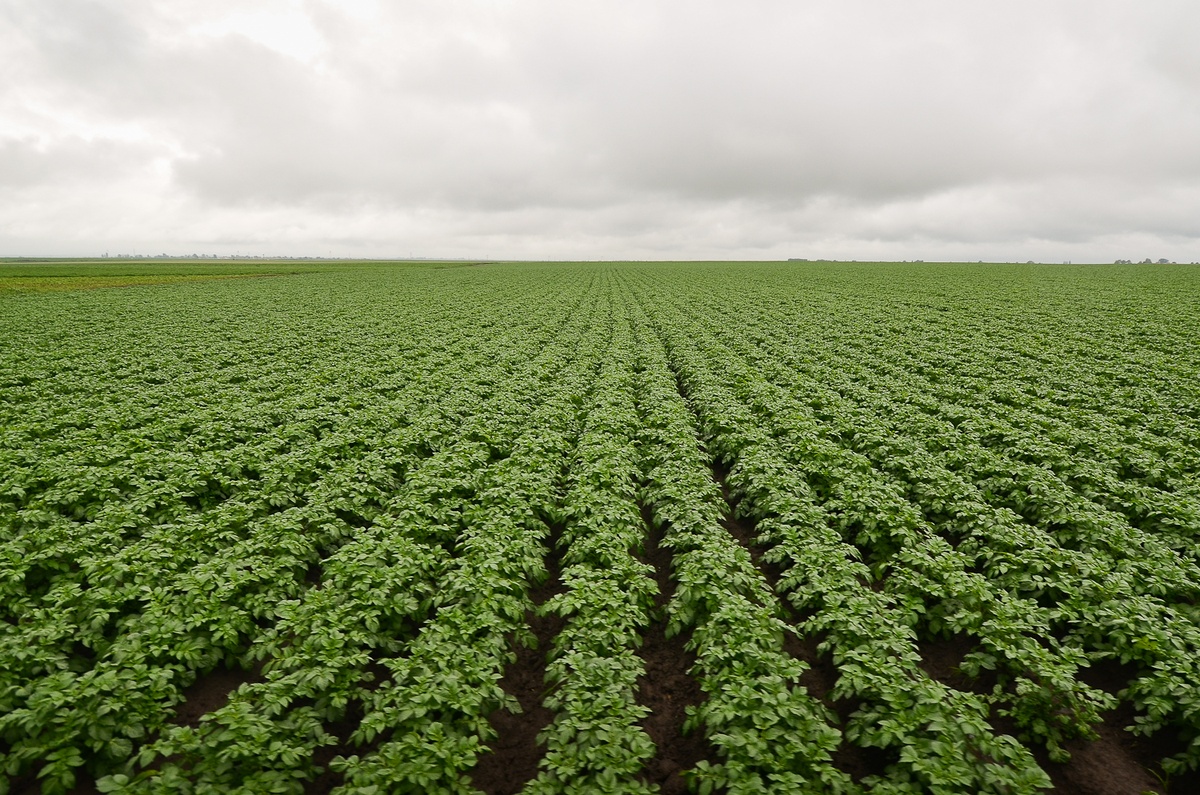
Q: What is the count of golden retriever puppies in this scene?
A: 0